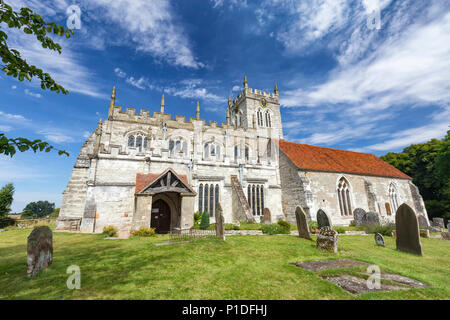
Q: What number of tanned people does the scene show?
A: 0